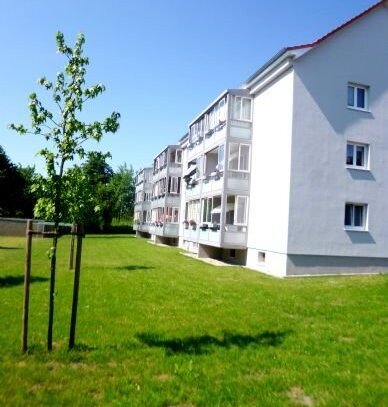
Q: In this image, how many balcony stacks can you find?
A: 3